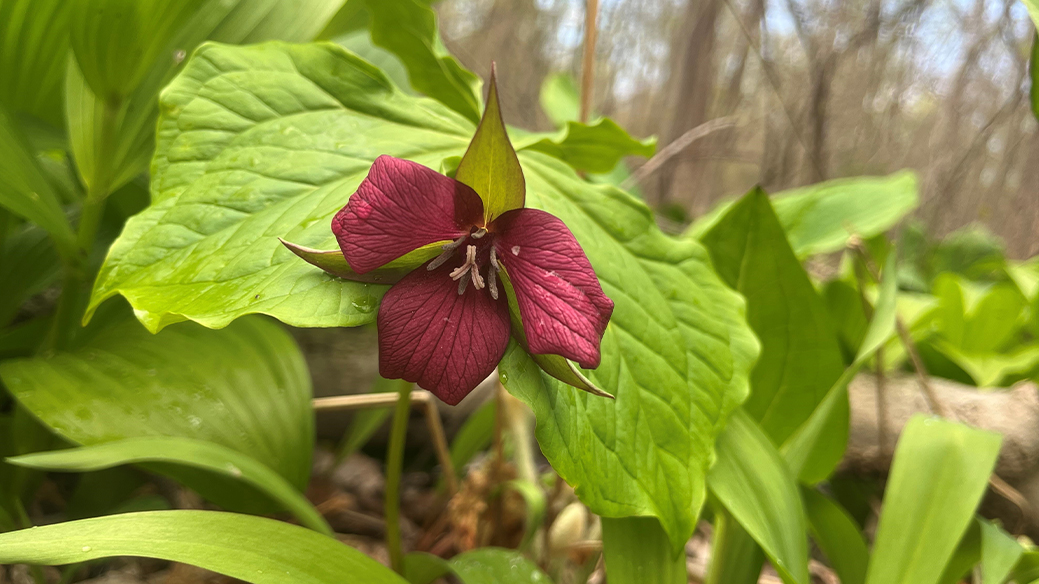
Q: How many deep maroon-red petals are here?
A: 3